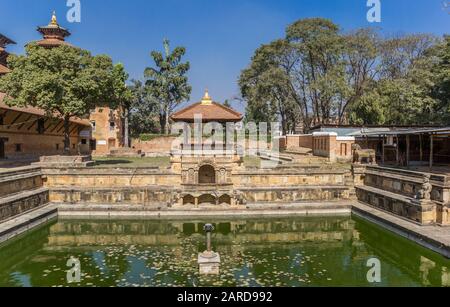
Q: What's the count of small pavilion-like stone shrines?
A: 1